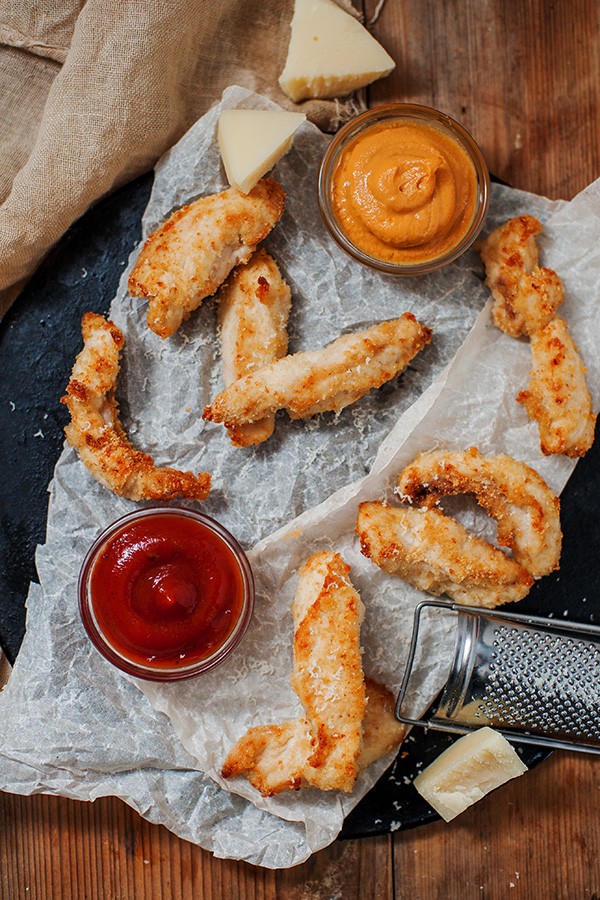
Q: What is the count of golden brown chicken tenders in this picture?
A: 10